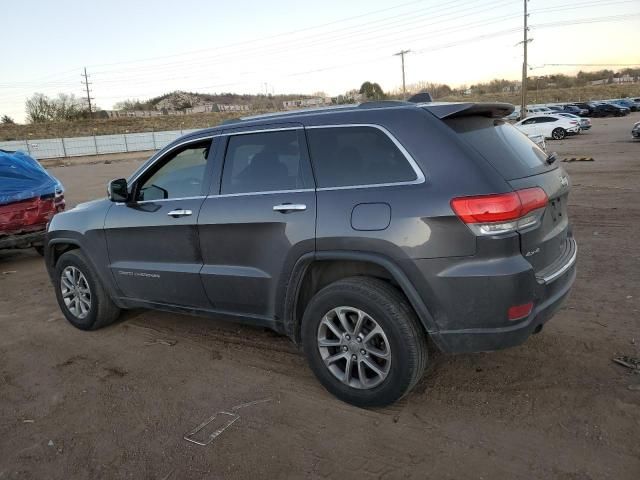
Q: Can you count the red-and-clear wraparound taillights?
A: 1